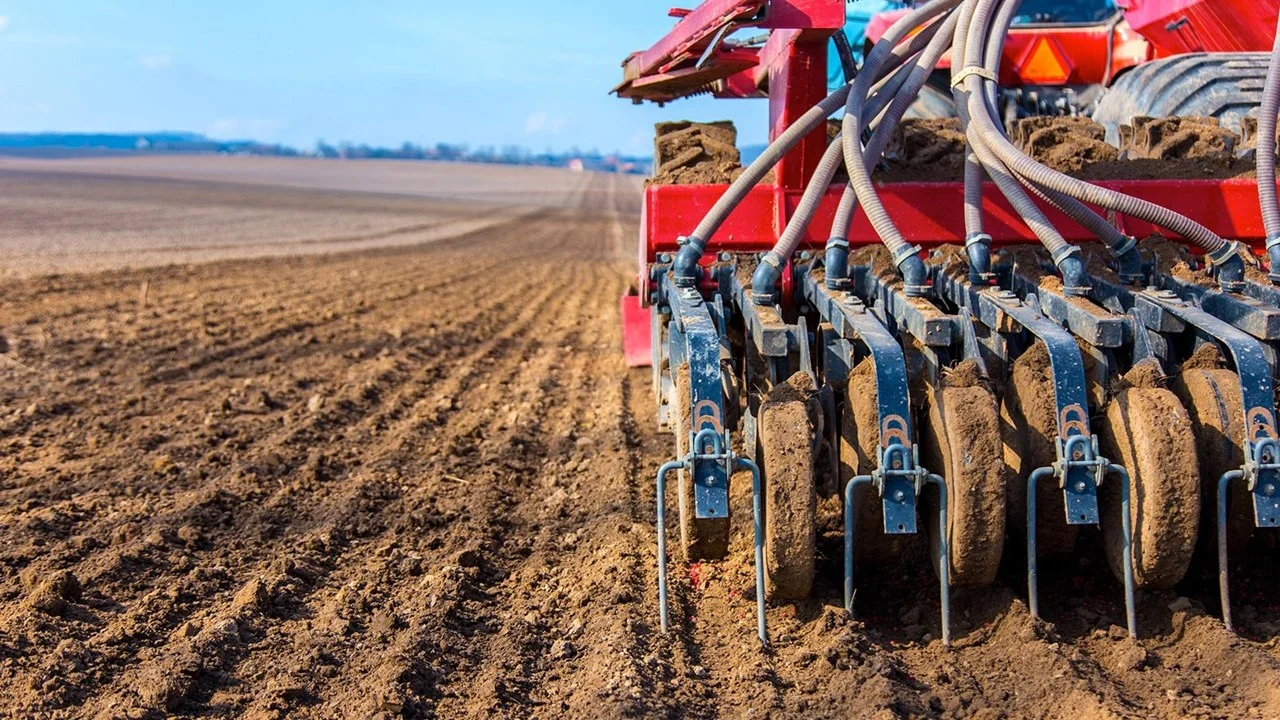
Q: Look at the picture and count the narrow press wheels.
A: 7